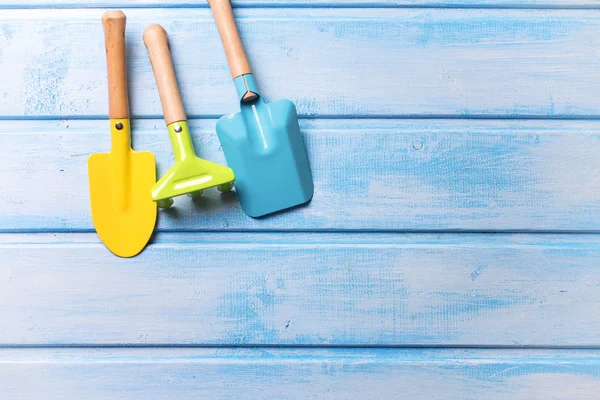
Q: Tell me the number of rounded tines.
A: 3